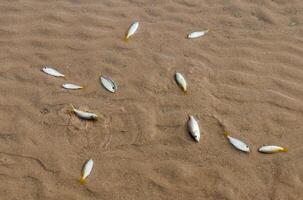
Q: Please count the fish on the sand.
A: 11